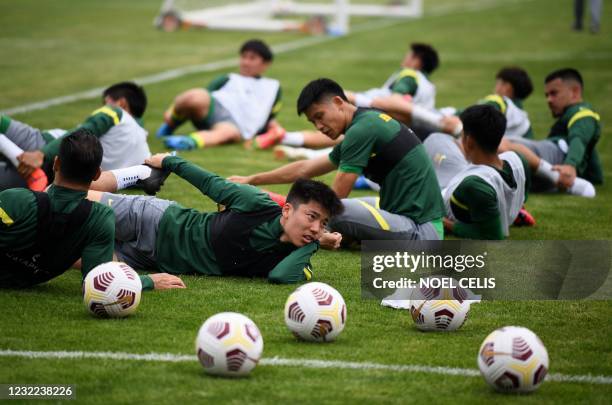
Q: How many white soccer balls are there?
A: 5